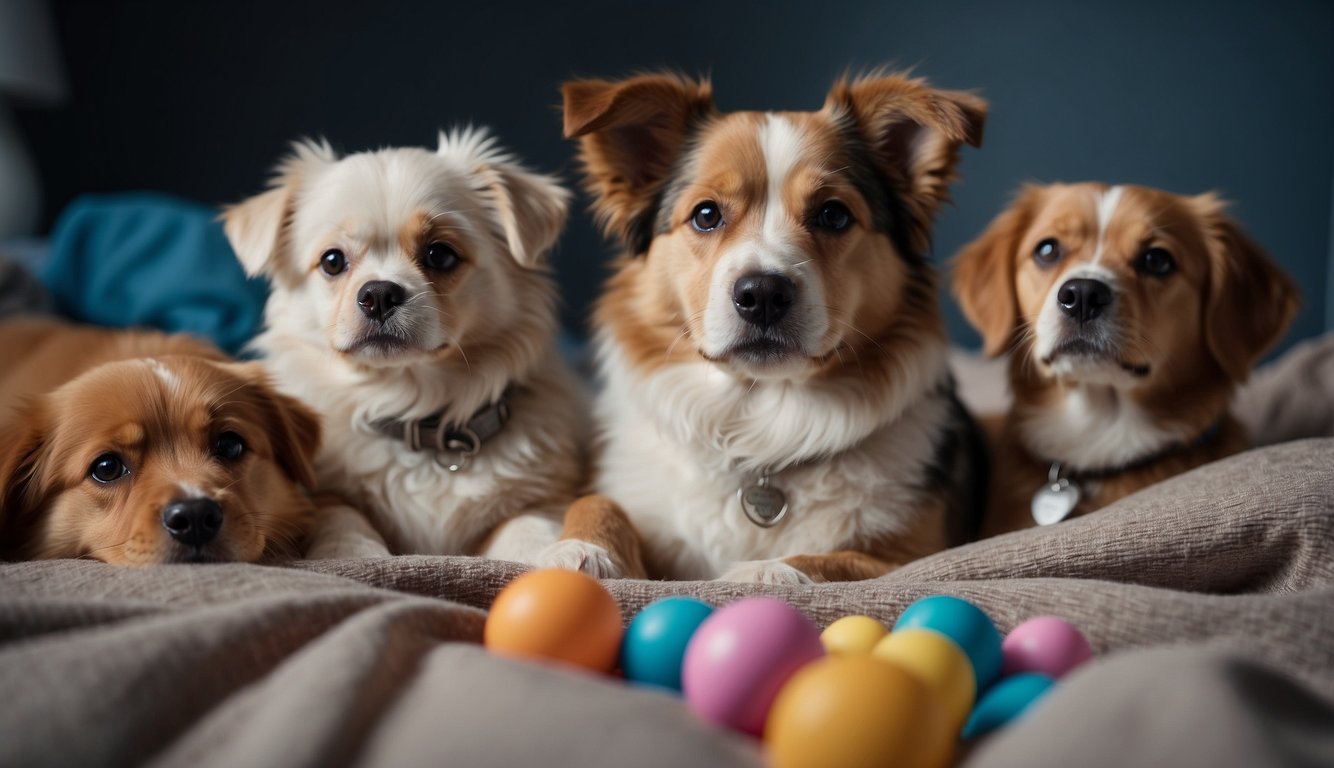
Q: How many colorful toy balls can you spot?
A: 9